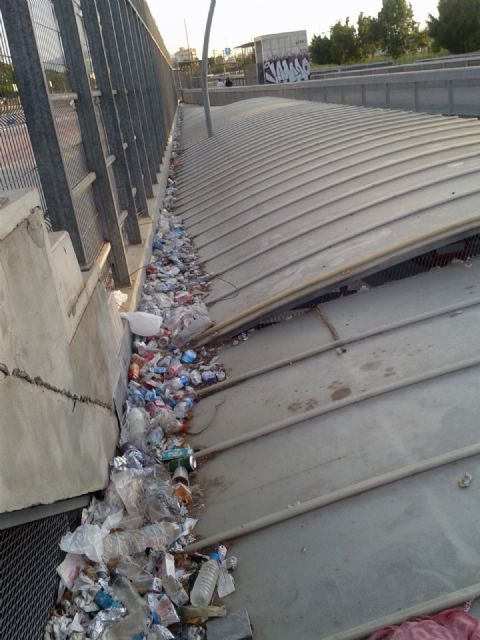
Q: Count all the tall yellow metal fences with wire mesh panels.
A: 0